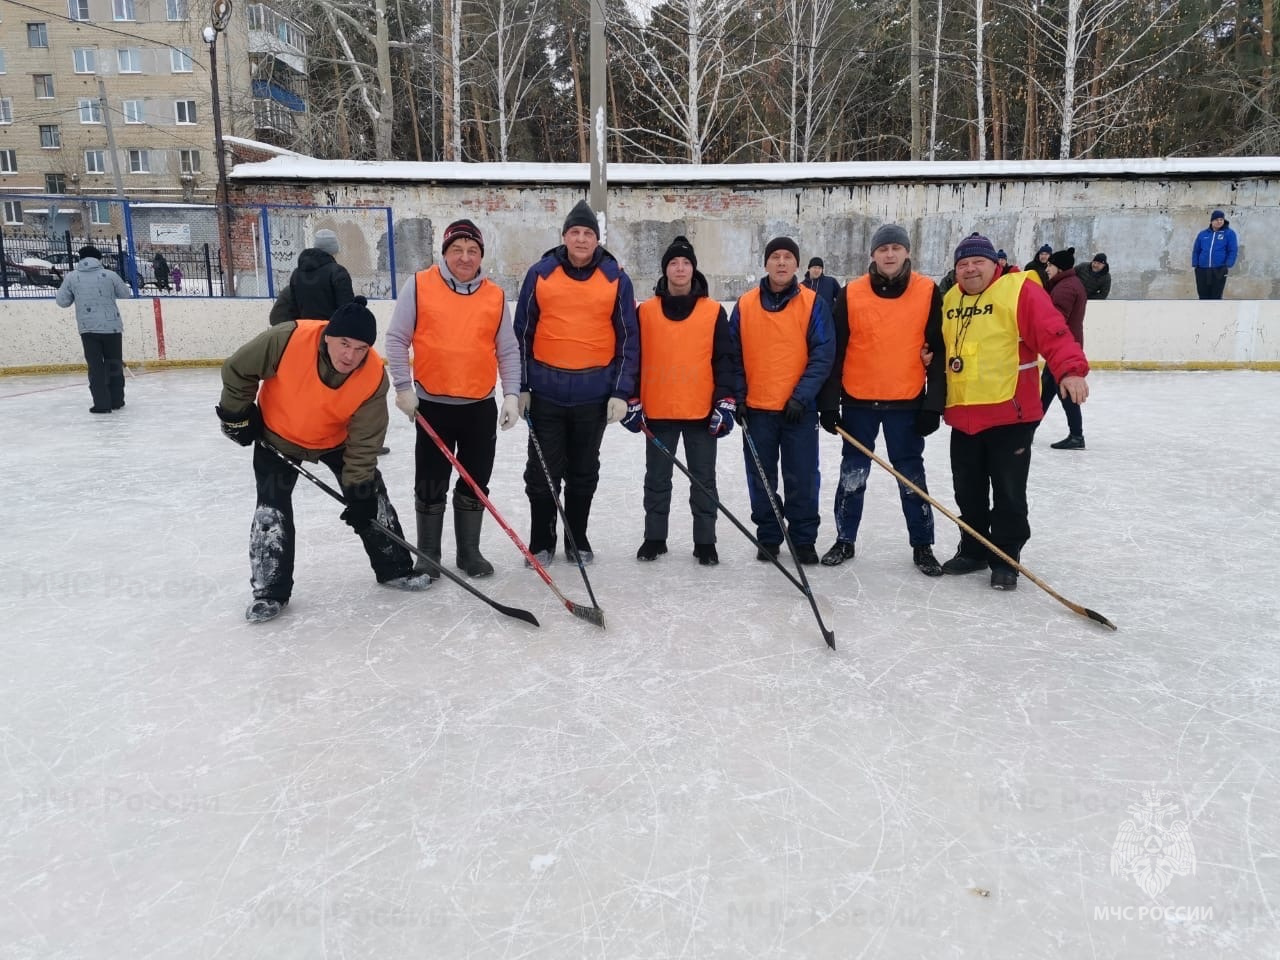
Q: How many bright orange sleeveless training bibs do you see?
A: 6